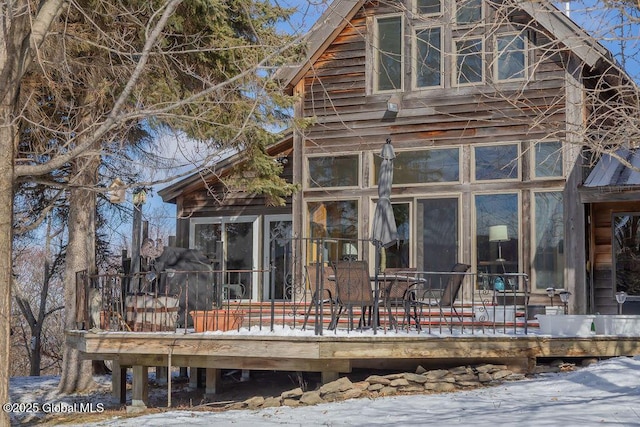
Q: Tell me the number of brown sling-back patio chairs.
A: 4